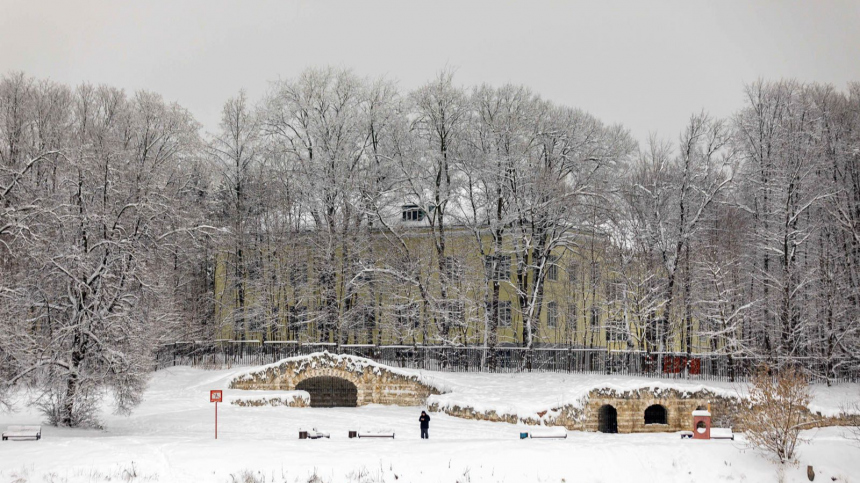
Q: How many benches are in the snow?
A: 5